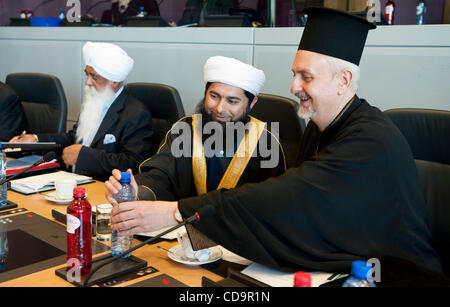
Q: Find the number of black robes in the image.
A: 2